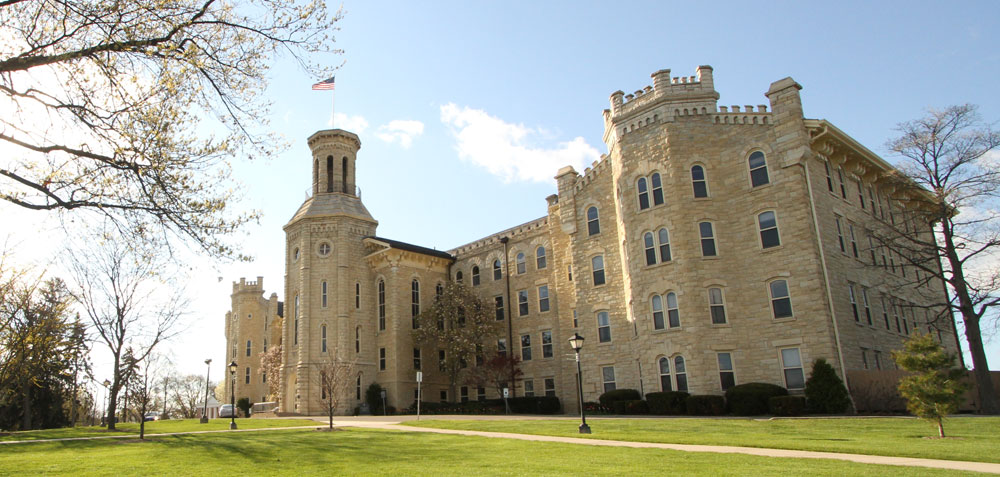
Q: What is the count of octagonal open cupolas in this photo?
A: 1